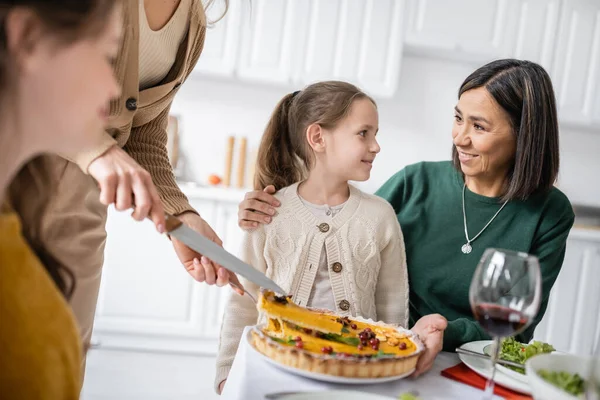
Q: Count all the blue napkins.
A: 0